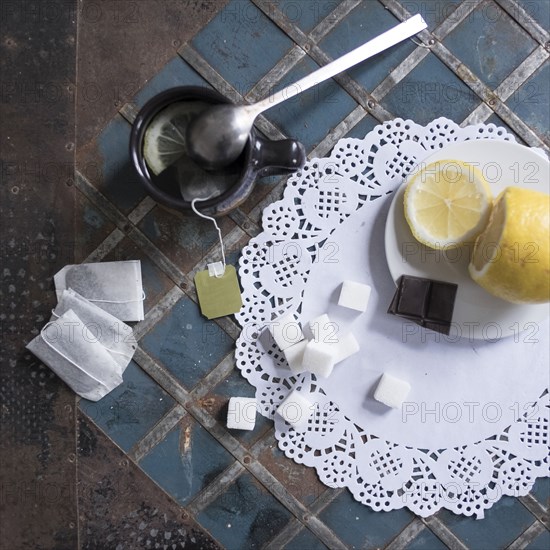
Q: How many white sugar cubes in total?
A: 9